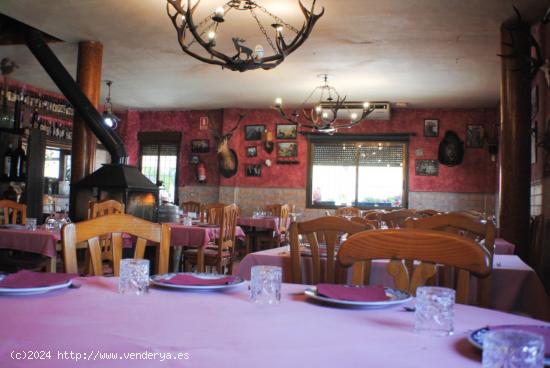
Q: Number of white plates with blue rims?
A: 4